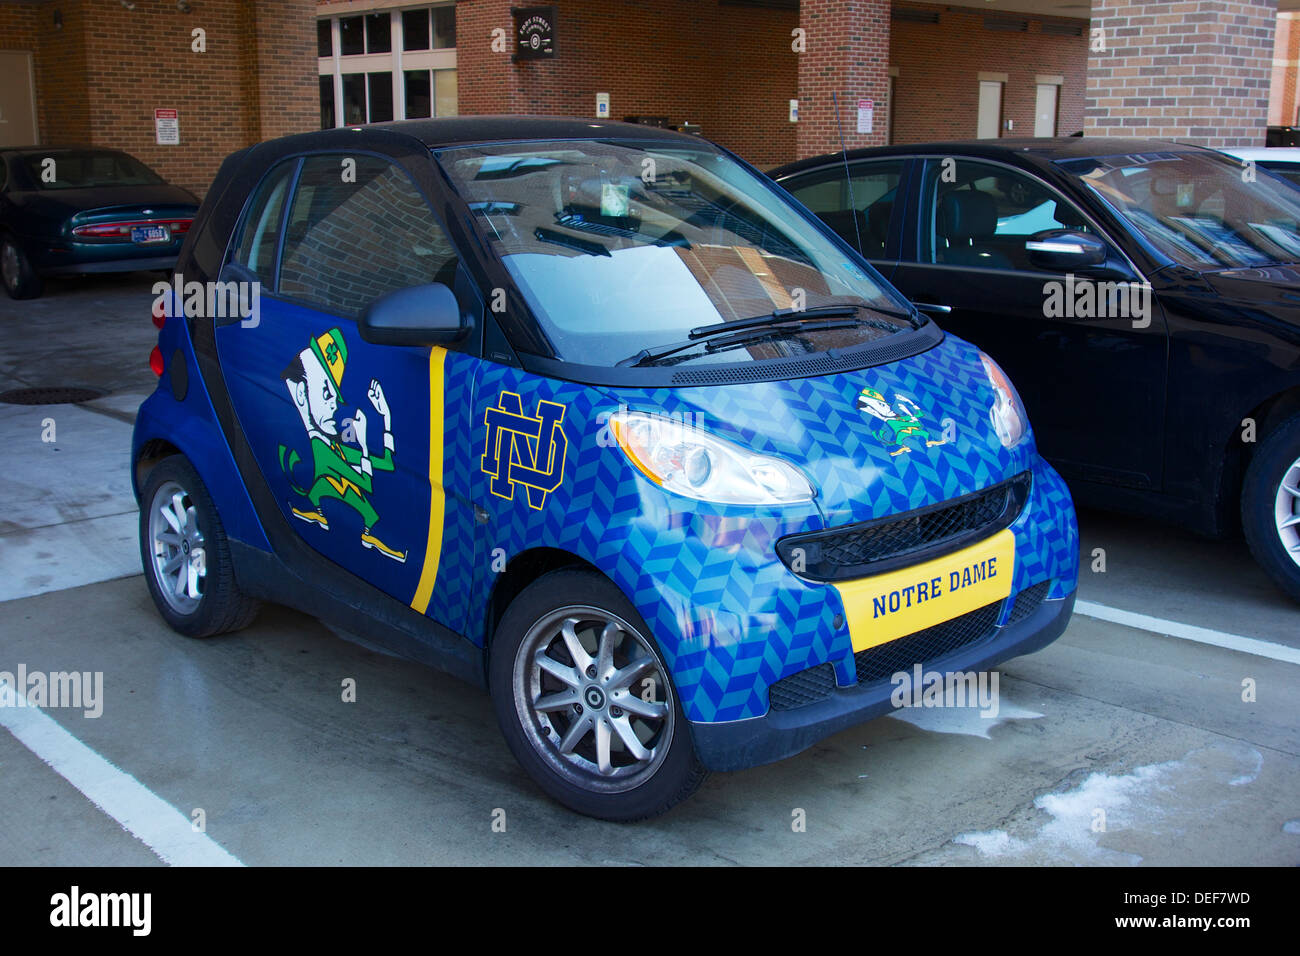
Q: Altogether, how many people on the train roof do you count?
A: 0